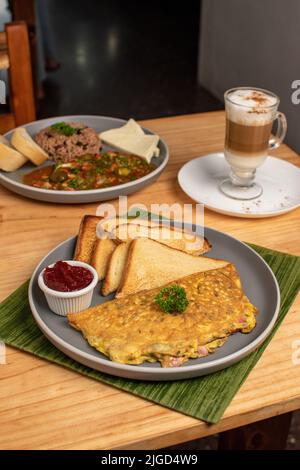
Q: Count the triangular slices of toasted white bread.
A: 4